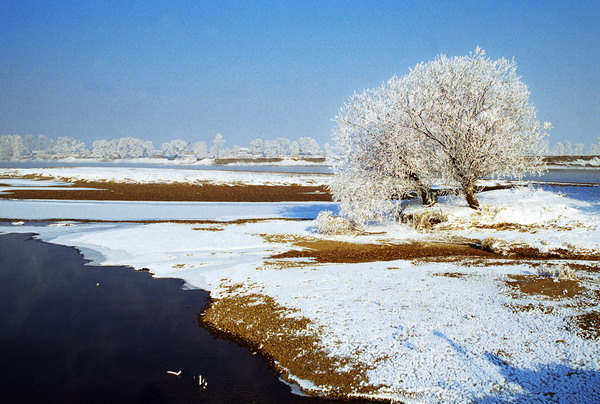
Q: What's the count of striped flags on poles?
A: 0